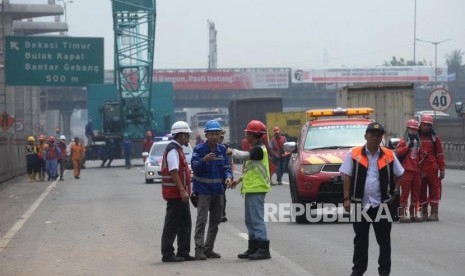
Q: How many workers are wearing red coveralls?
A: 2